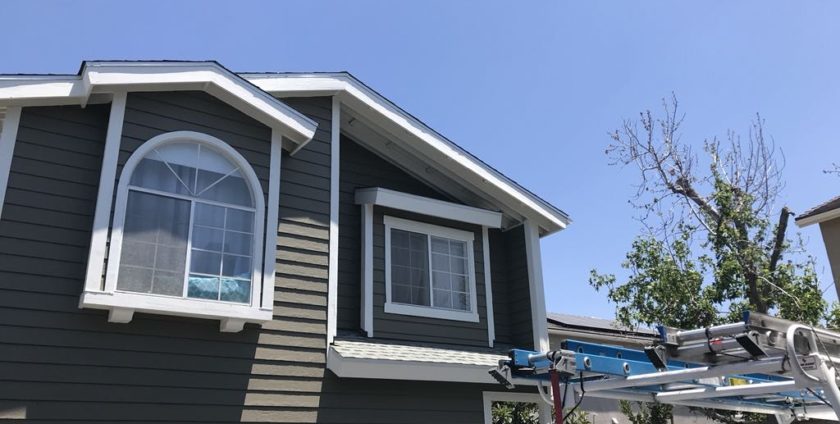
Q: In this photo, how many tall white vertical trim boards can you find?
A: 7